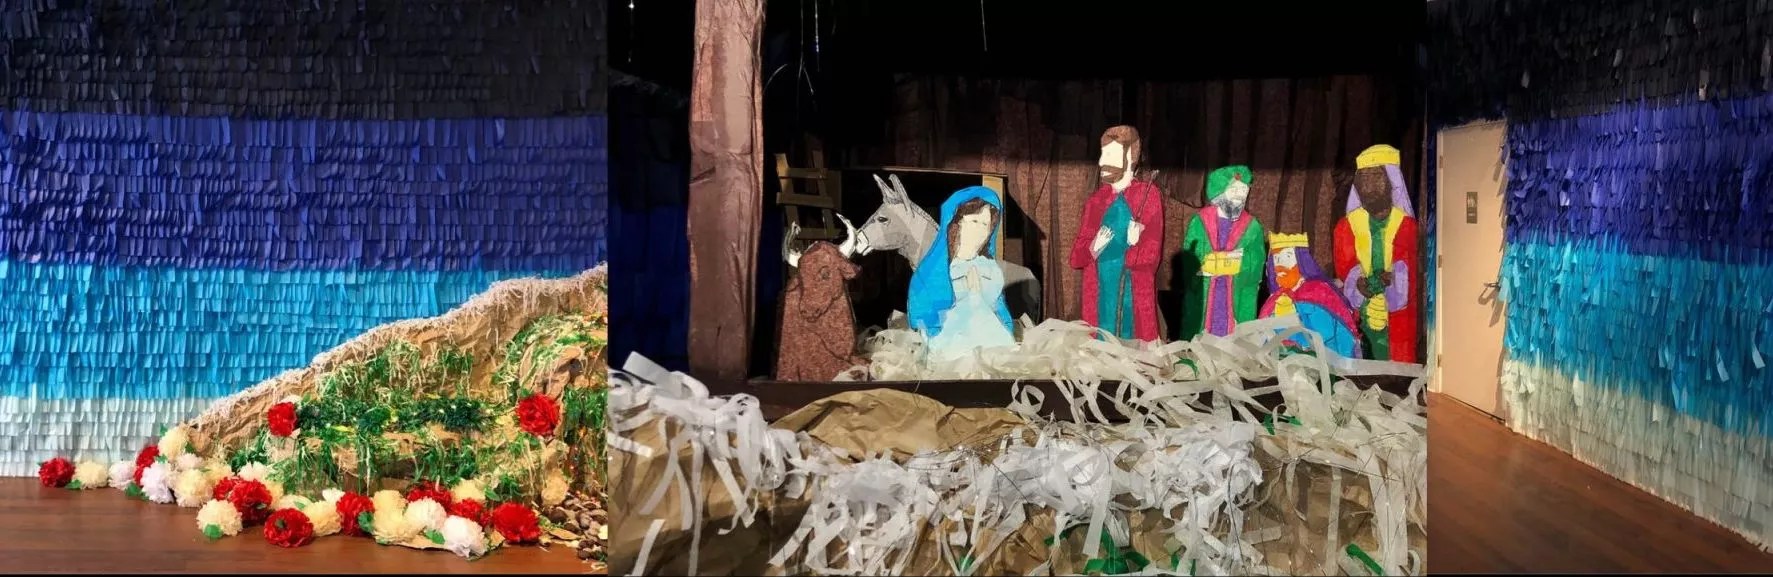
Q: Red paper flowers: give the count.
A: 11